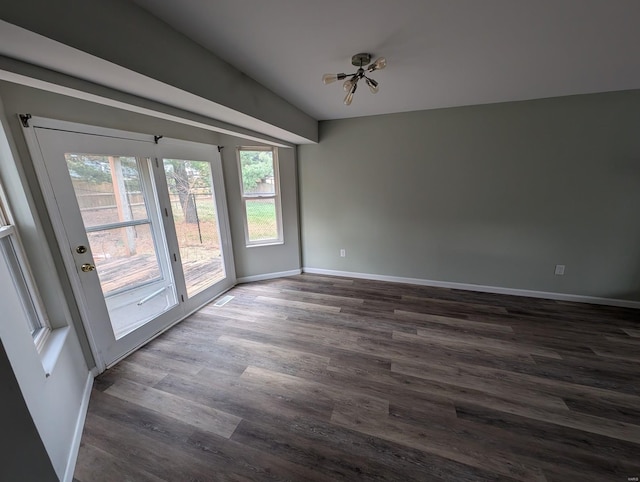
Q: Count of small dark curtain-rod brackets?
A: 3